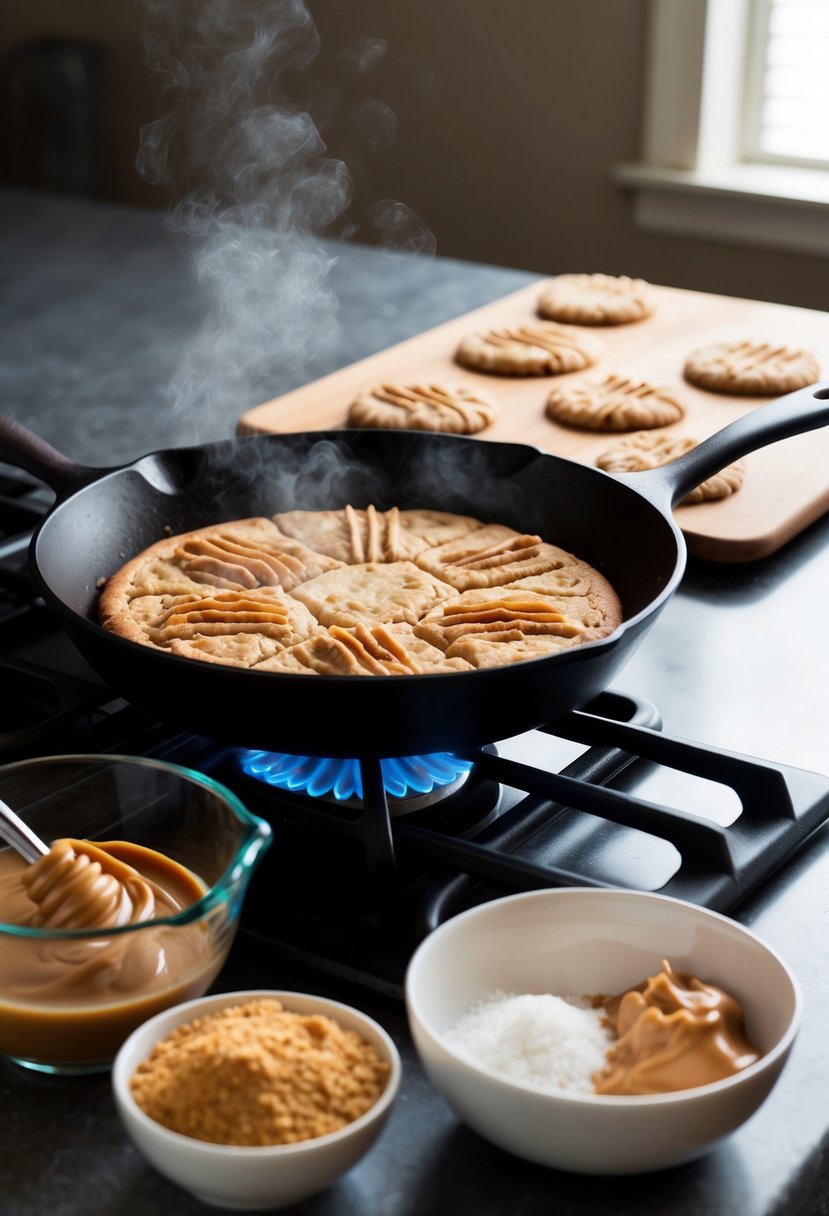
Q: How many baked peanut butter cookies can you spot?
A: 6